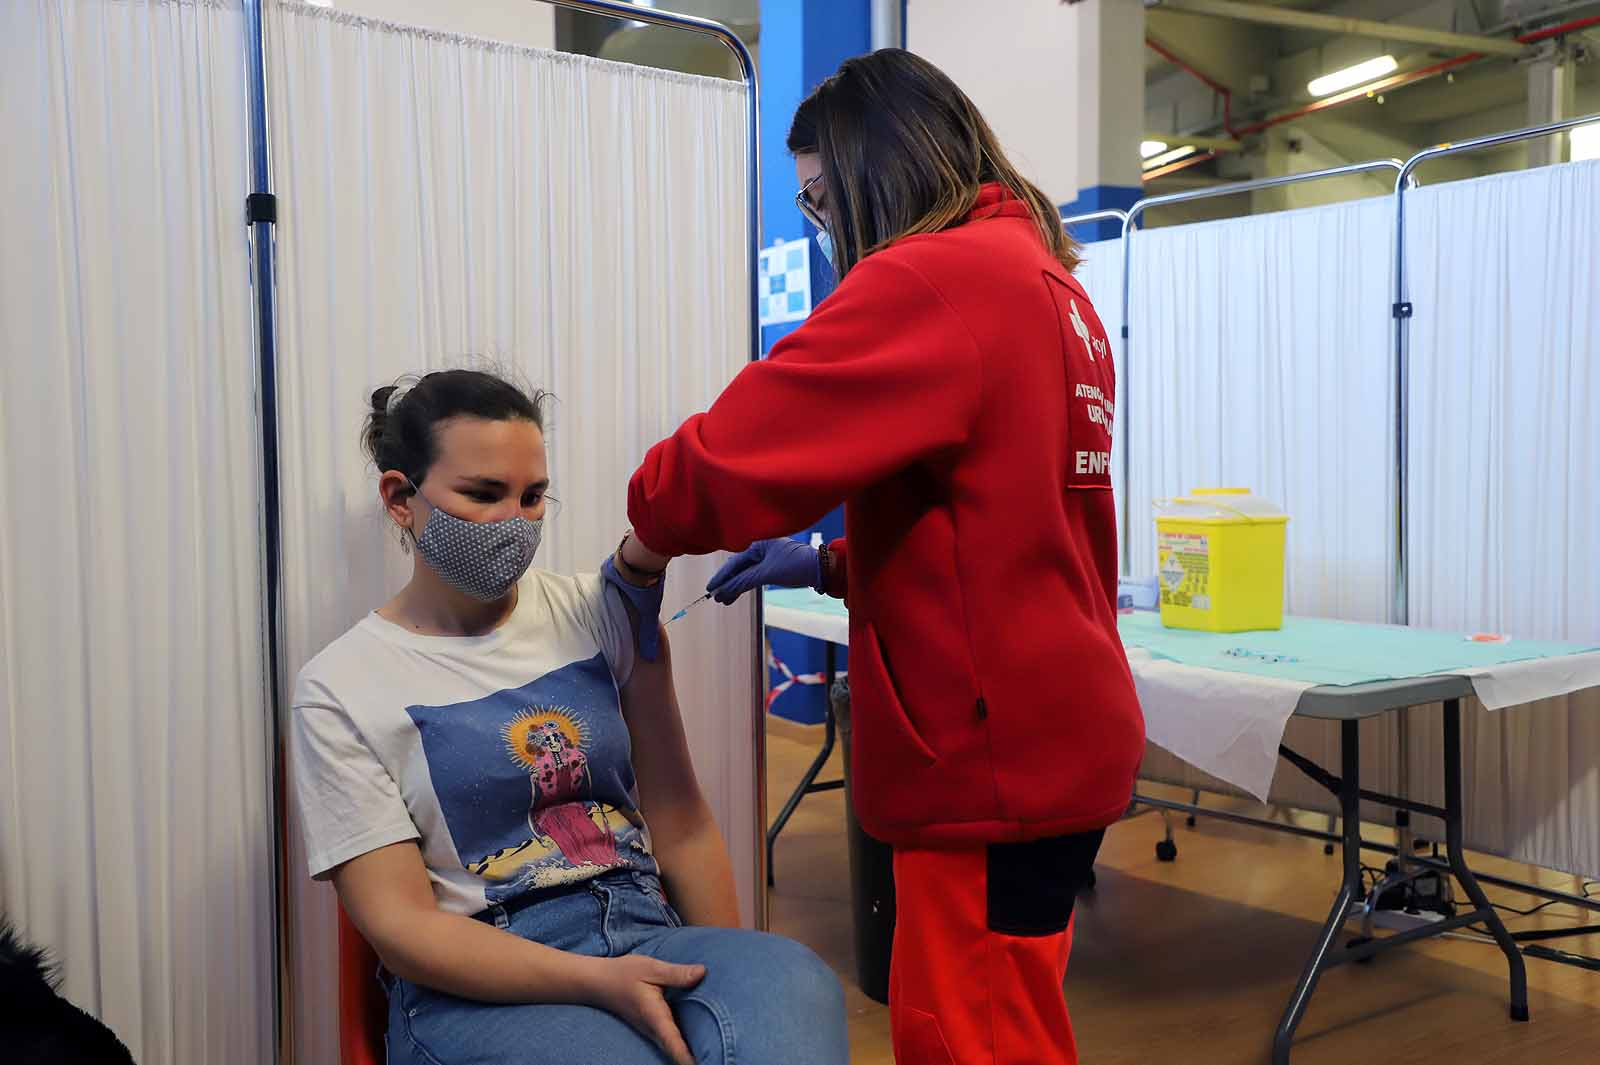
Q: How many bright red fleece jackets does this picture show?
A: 1